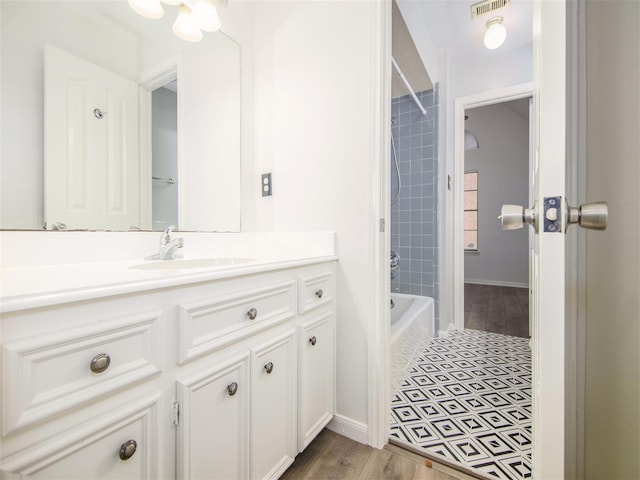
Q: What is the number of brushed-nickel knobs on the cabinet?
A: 7